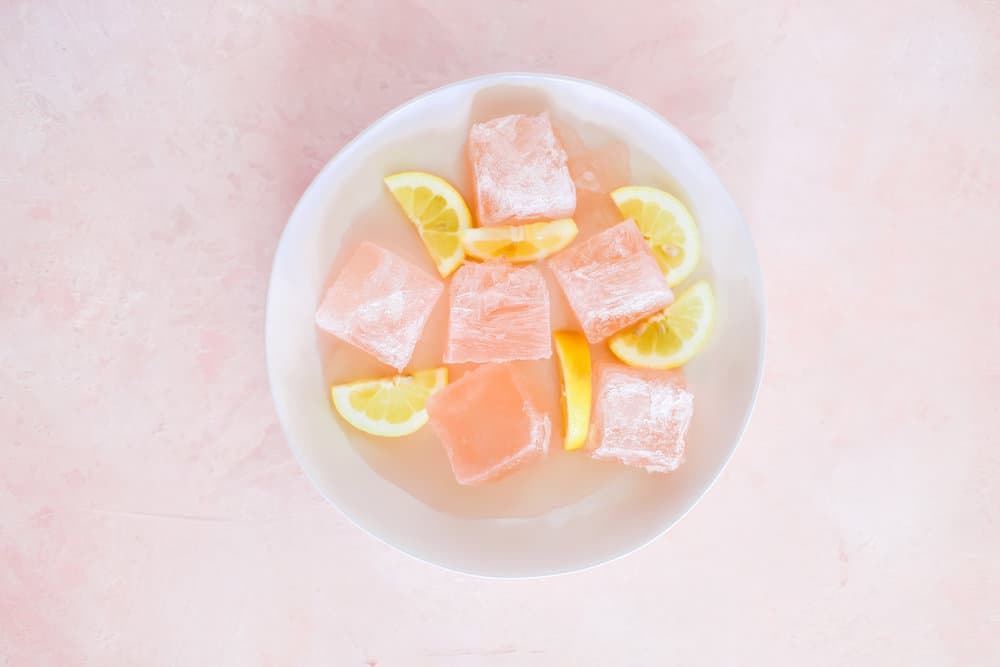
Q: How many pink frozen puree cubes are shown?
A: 6